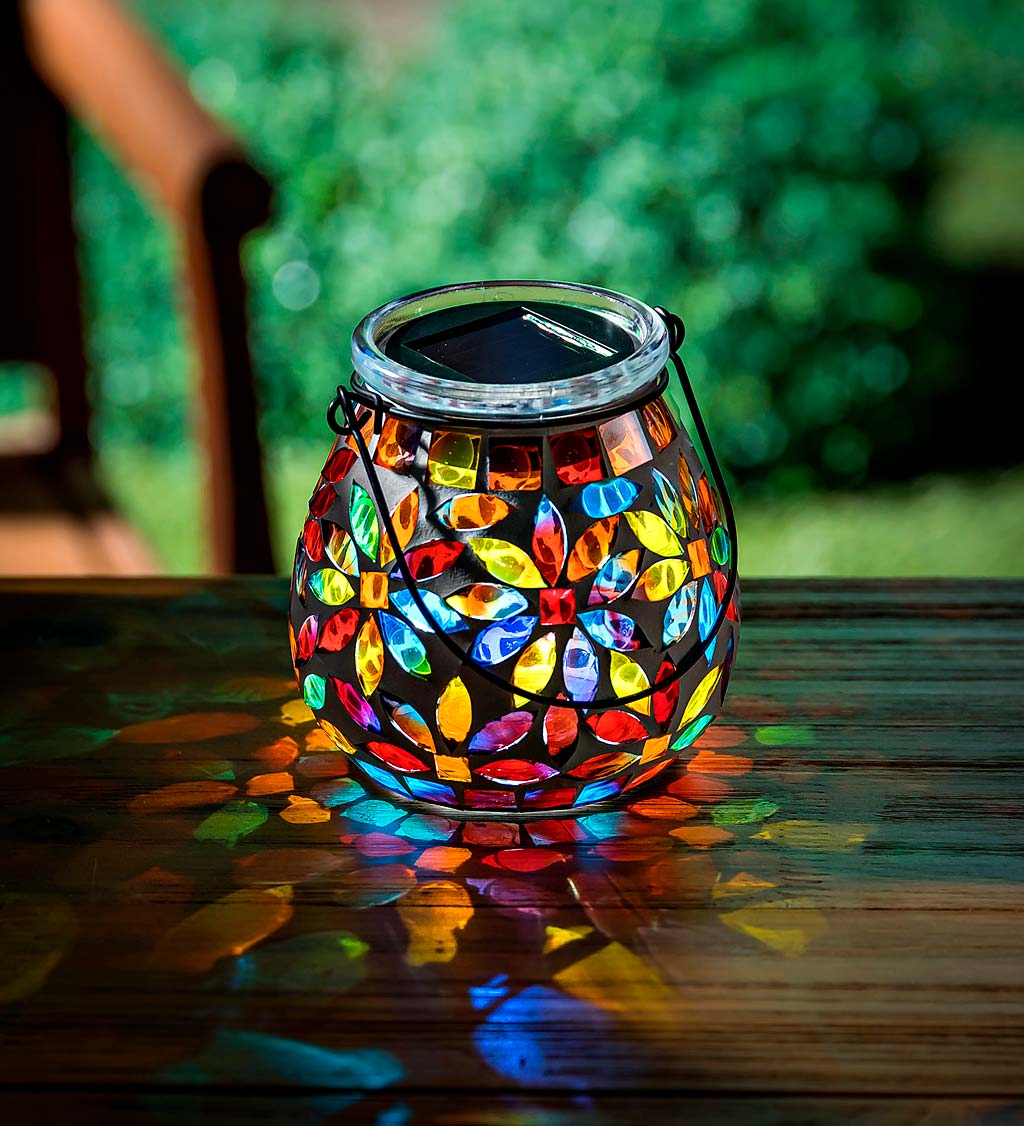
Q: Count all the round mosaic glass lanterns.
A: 1